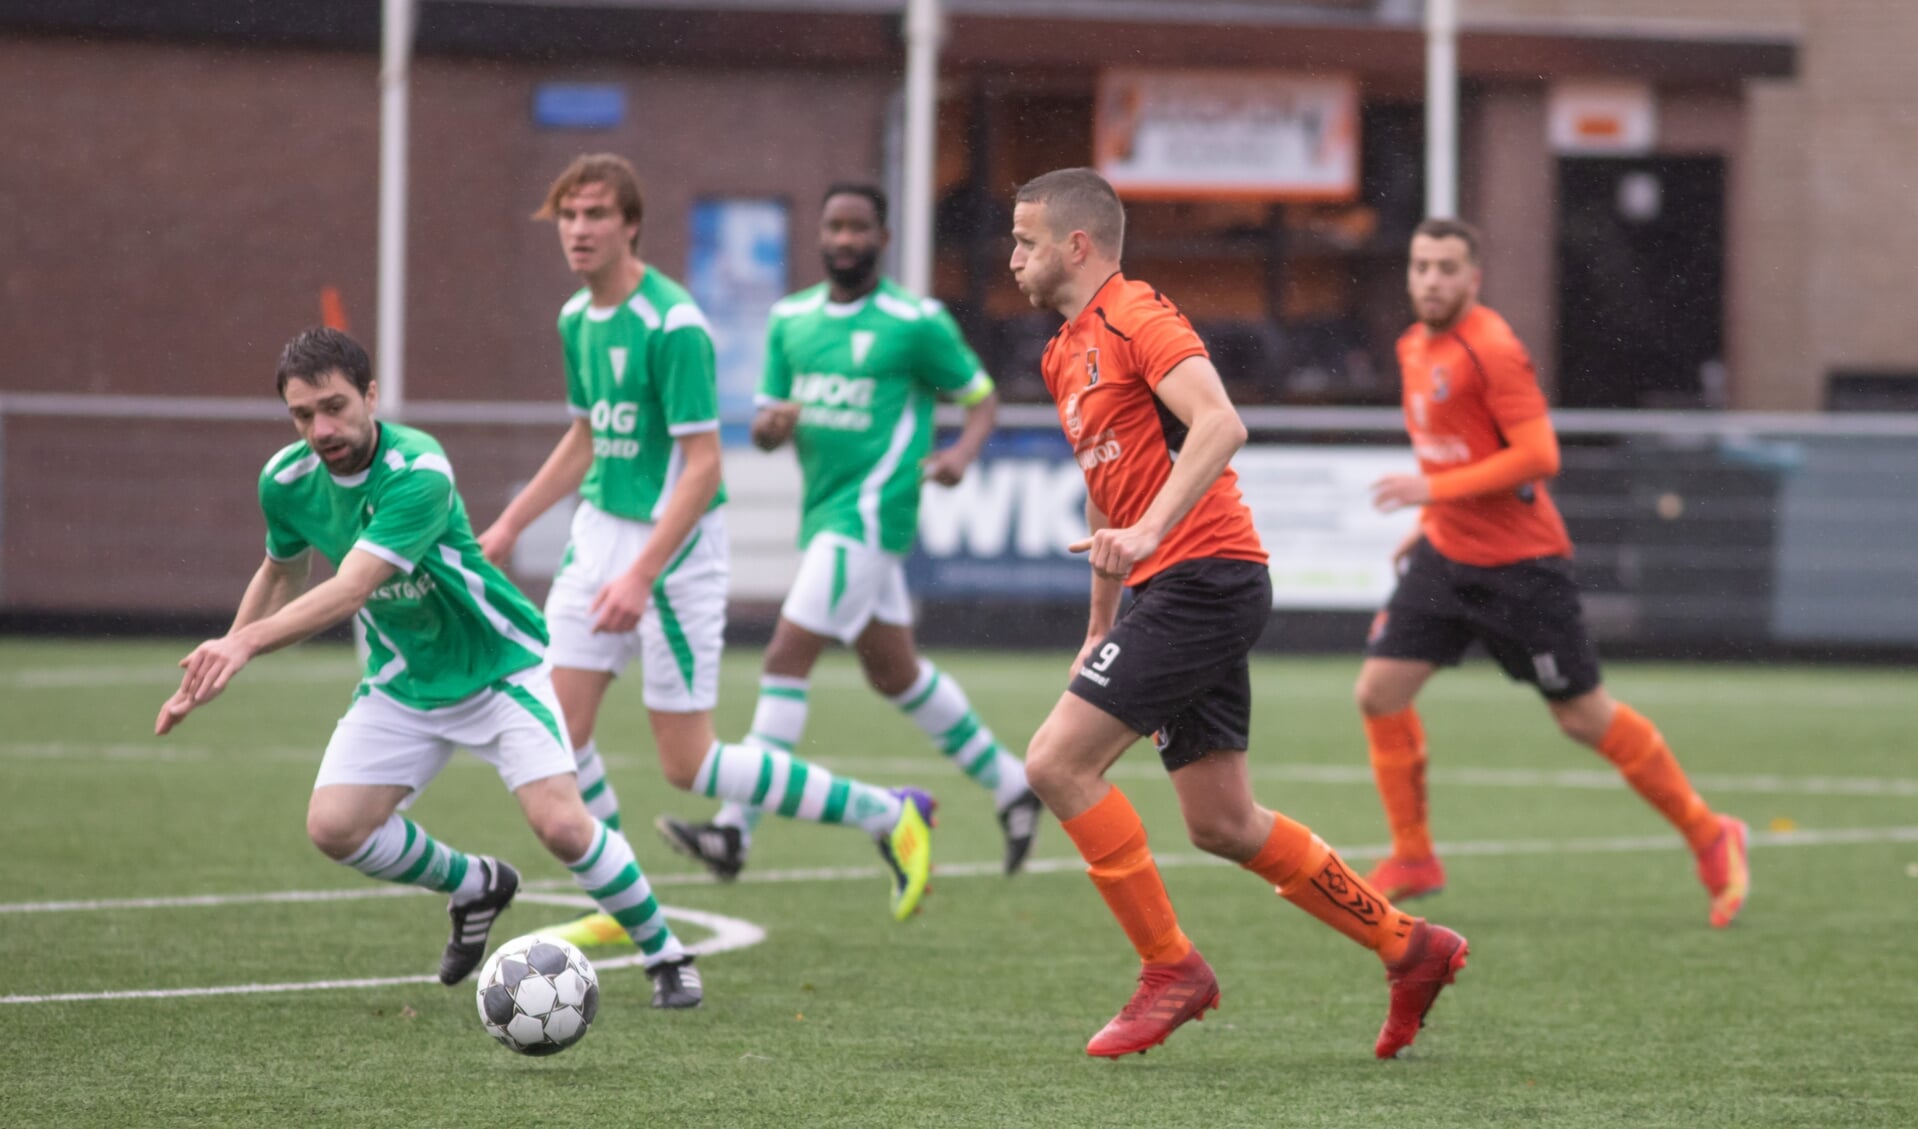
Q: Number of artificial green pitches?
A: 1